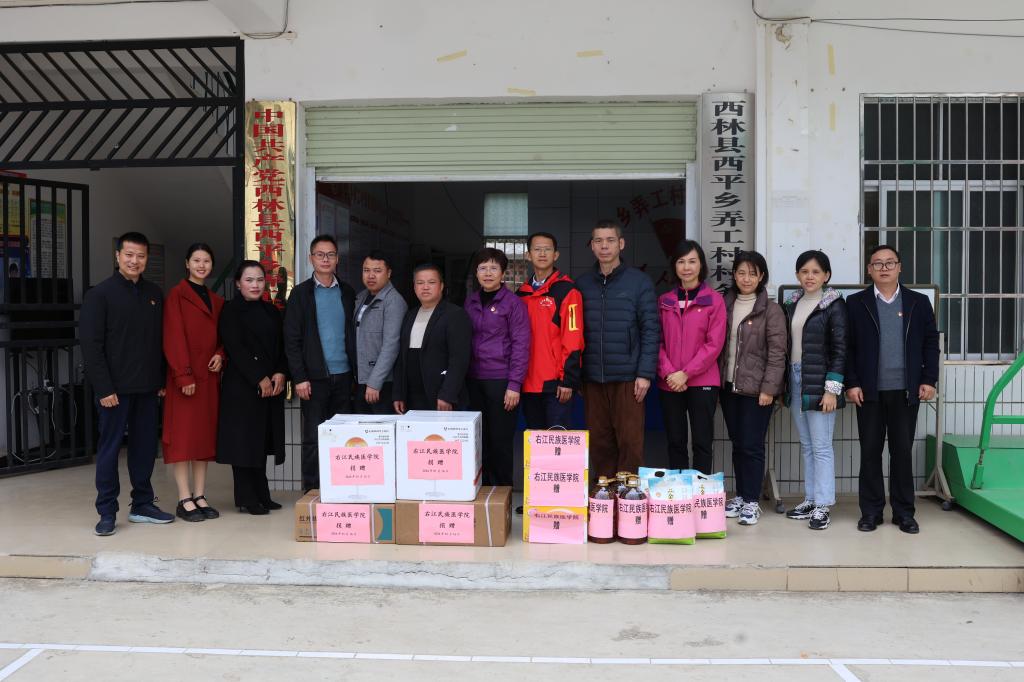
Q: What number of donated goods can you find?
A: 13